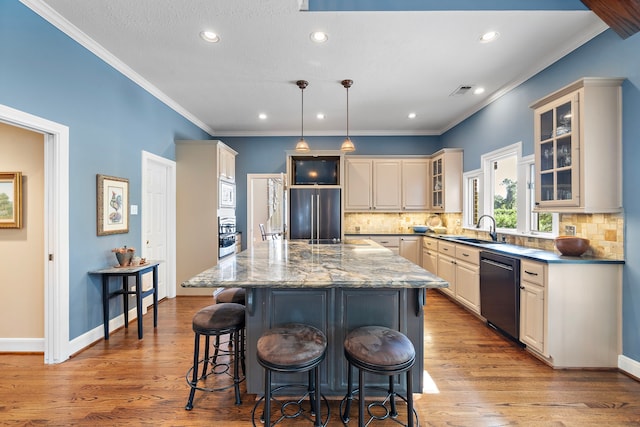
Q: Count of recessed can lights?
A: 7